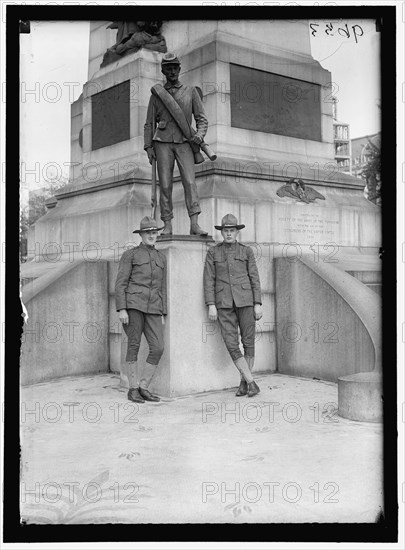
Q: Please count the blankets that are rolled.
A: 1